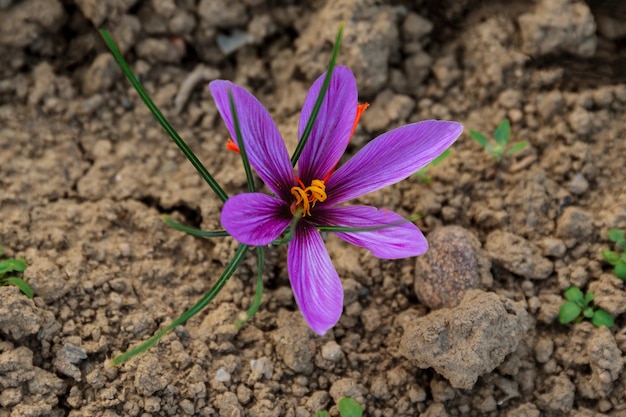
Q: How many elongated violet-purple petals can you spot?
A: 6